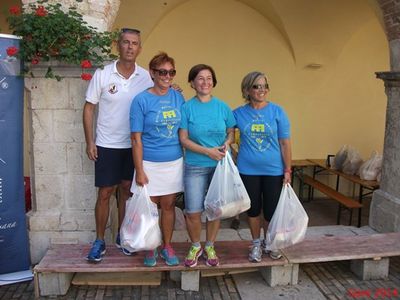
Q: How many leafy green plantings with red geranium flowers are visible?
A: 1